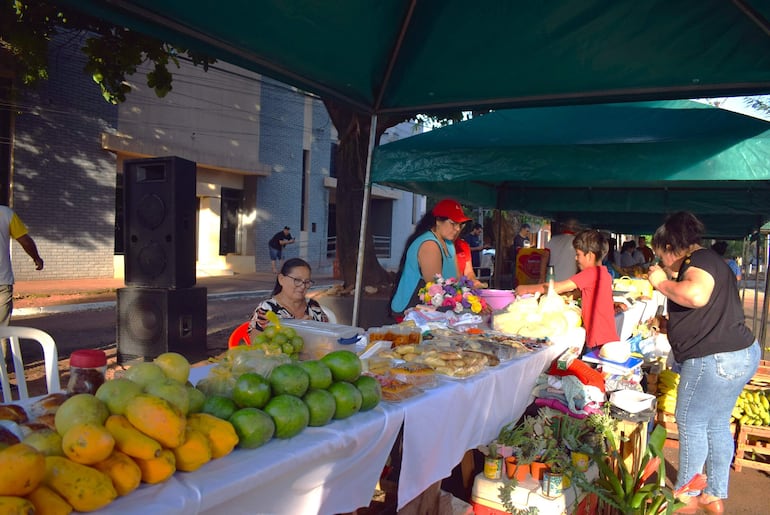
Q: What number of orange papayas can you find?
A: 11